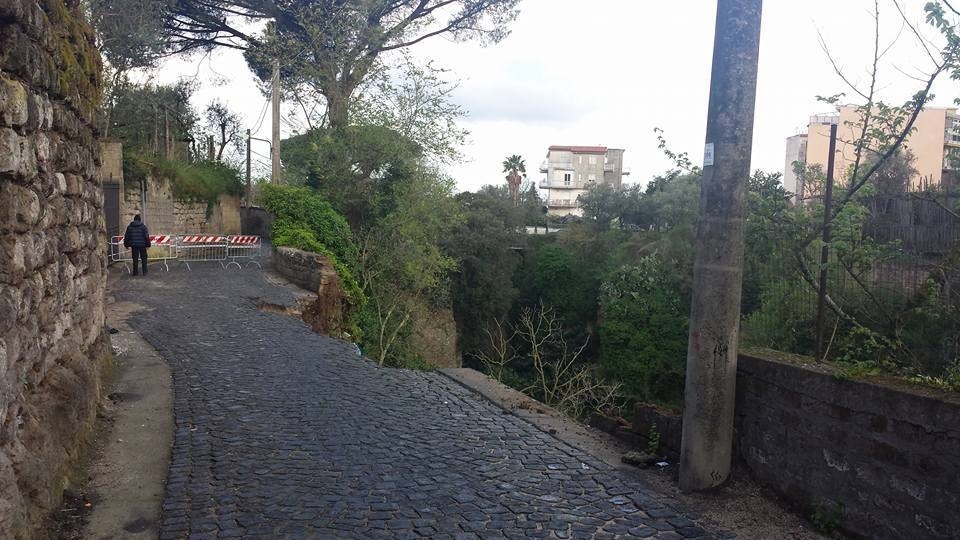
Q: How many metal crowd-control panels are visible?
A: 3